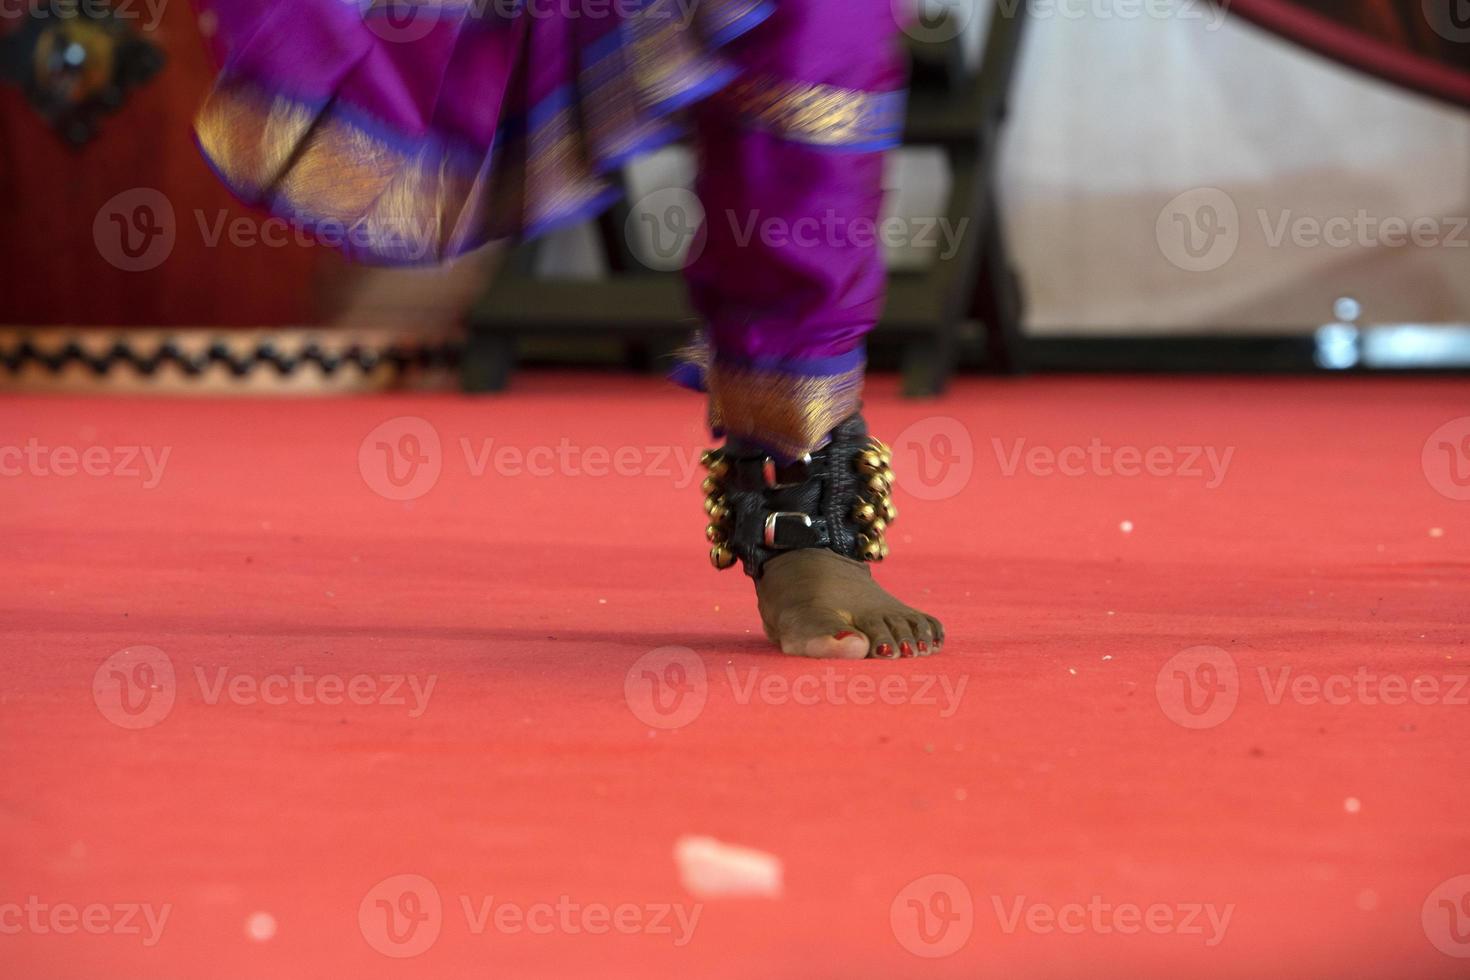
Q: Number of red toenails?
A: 5